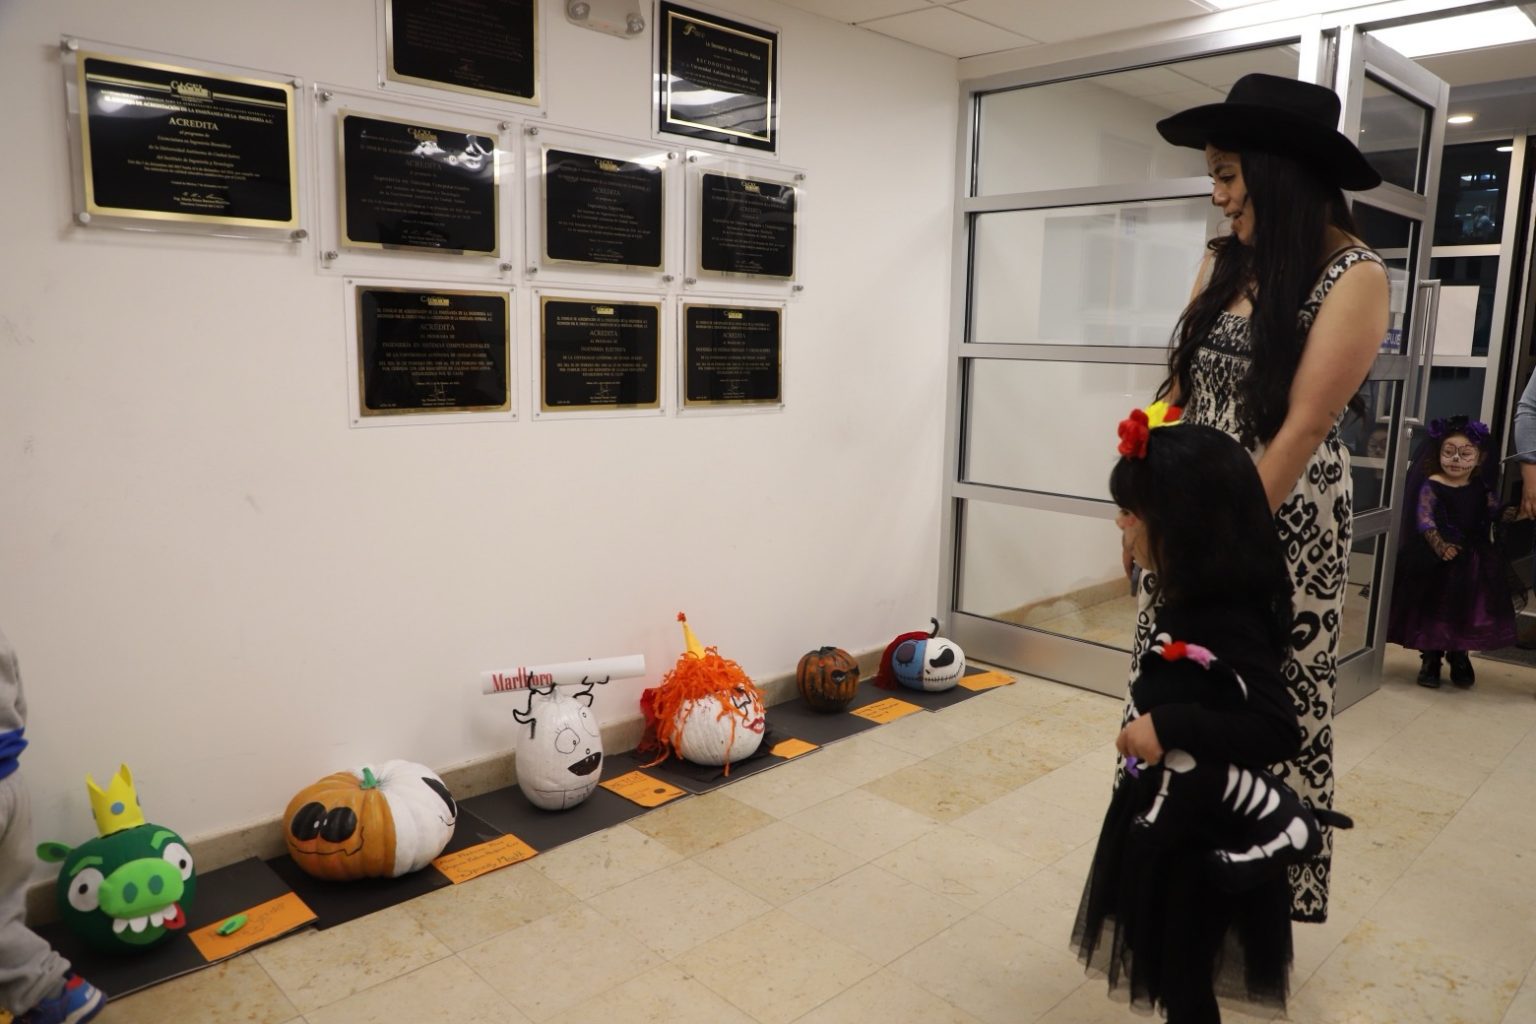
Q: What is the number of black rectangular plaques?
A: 9